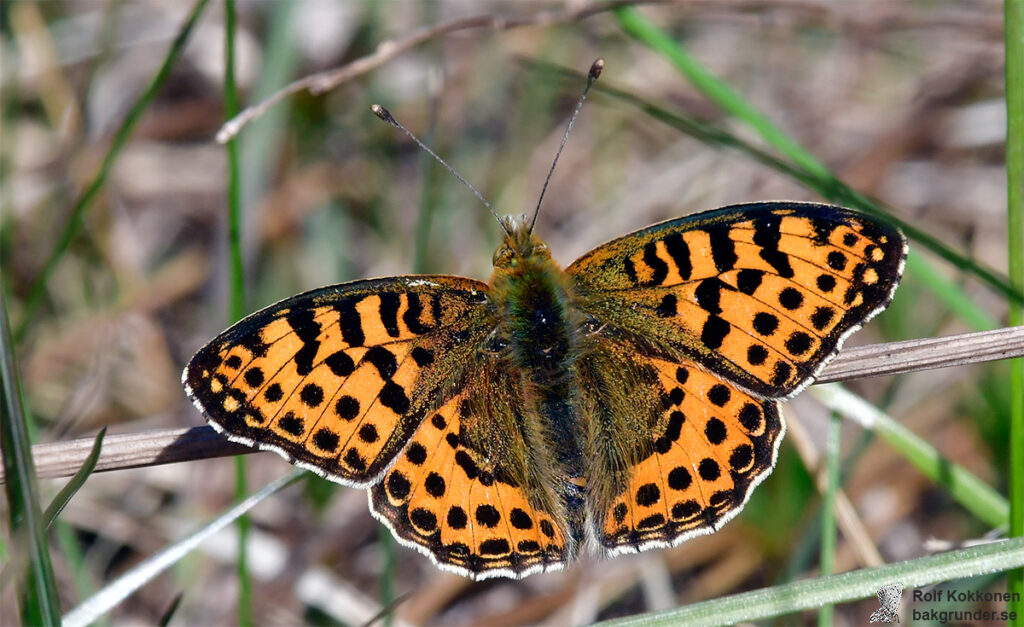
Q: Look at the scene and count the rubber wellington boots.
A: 0